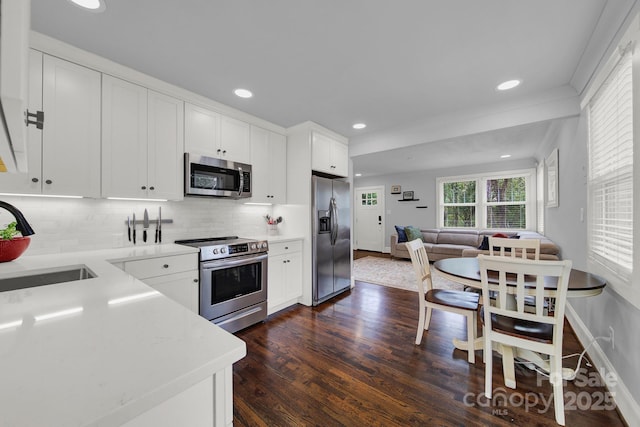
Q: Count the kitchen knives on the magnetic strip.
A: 5